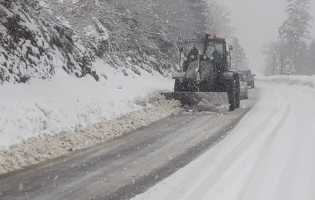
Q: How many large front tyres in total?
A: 2